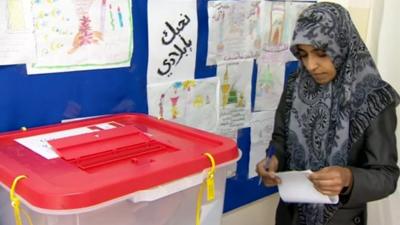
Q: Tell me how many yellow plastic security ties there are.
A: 2